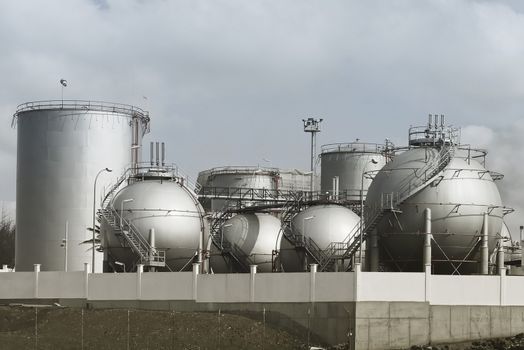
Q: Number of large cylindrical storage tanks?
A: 3